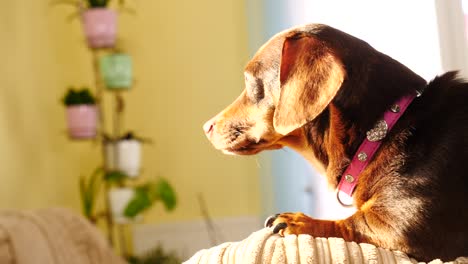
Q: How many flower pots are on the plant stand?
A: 5